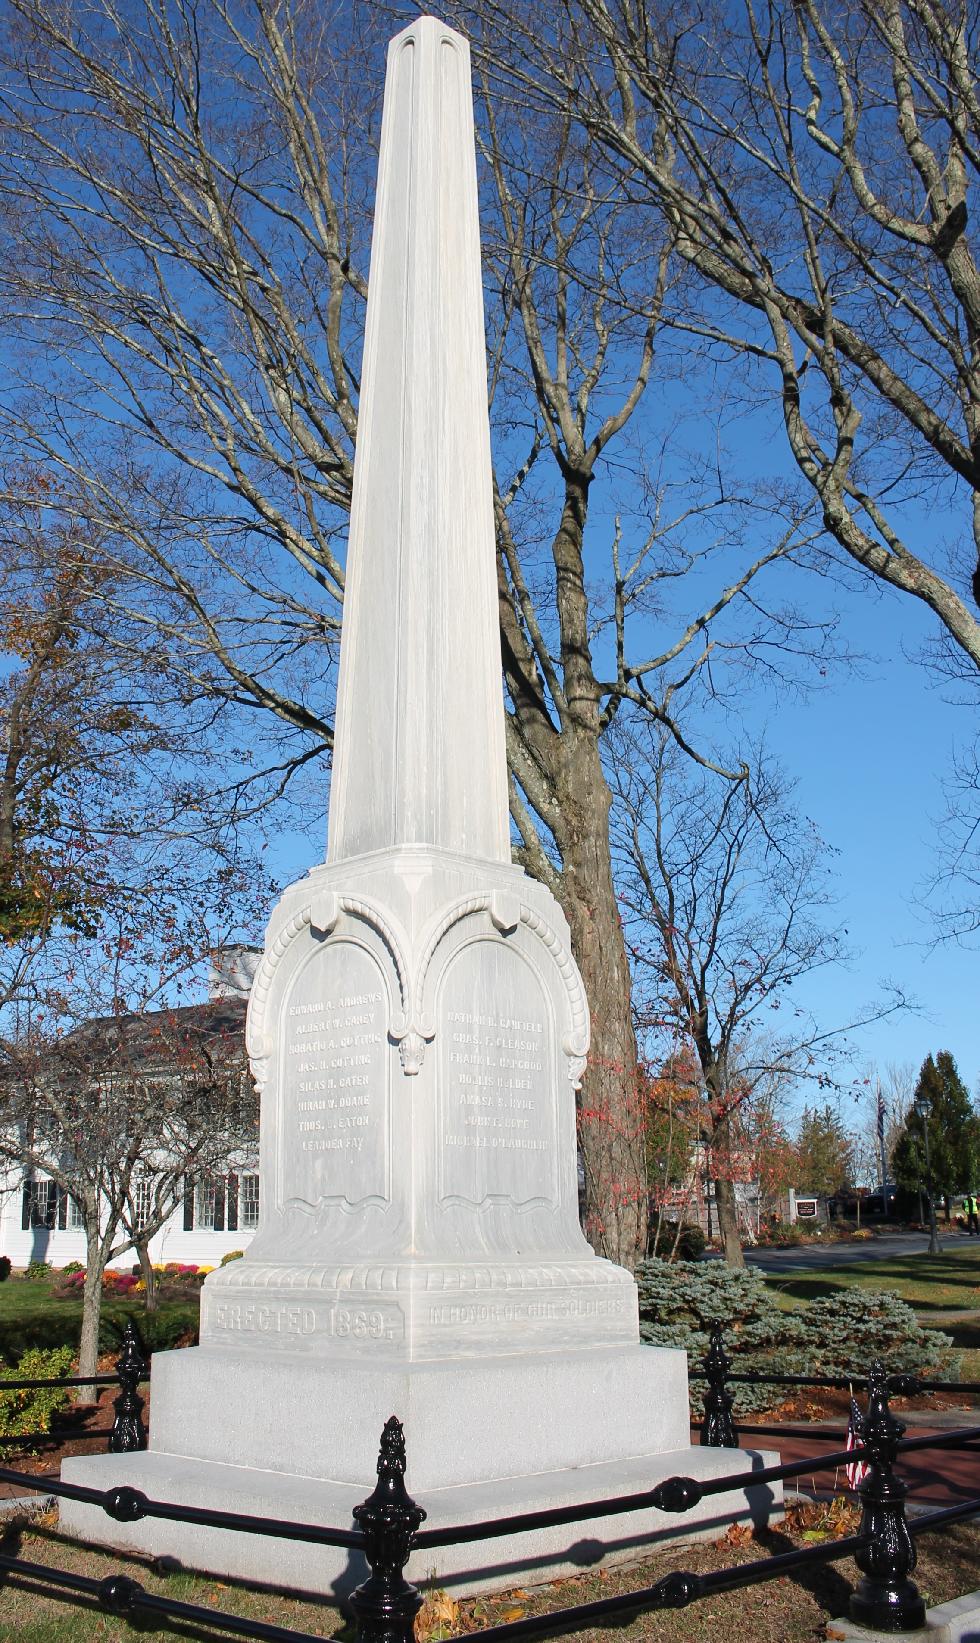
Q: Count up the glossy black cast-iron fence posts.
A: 4